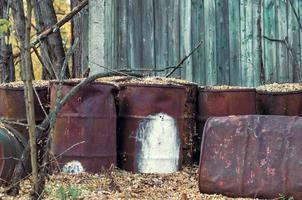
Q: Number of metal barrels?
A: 7